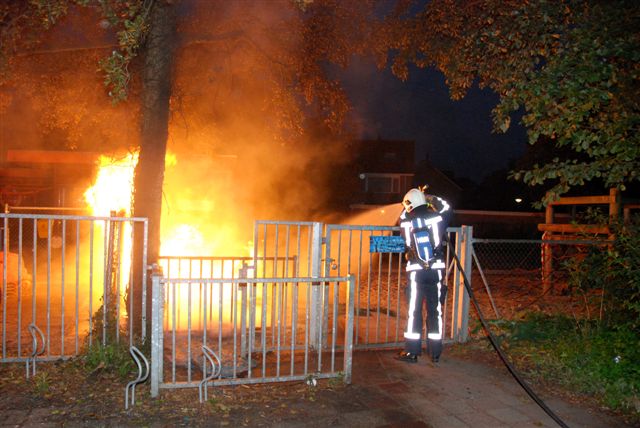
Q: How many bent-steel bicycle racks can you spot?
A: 3